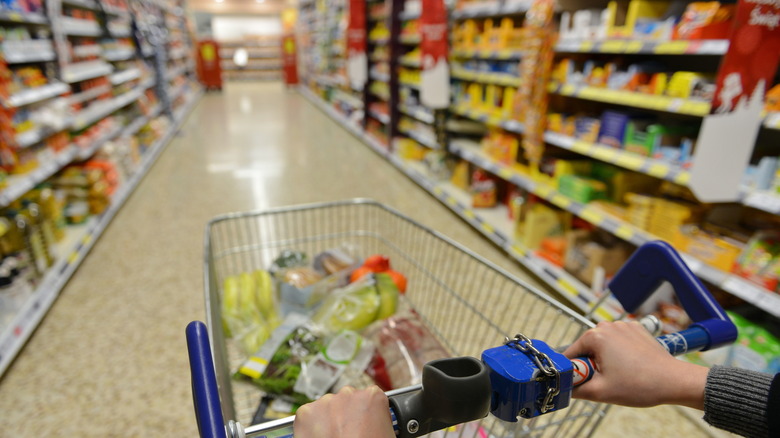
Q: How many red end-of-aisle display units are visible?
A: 2